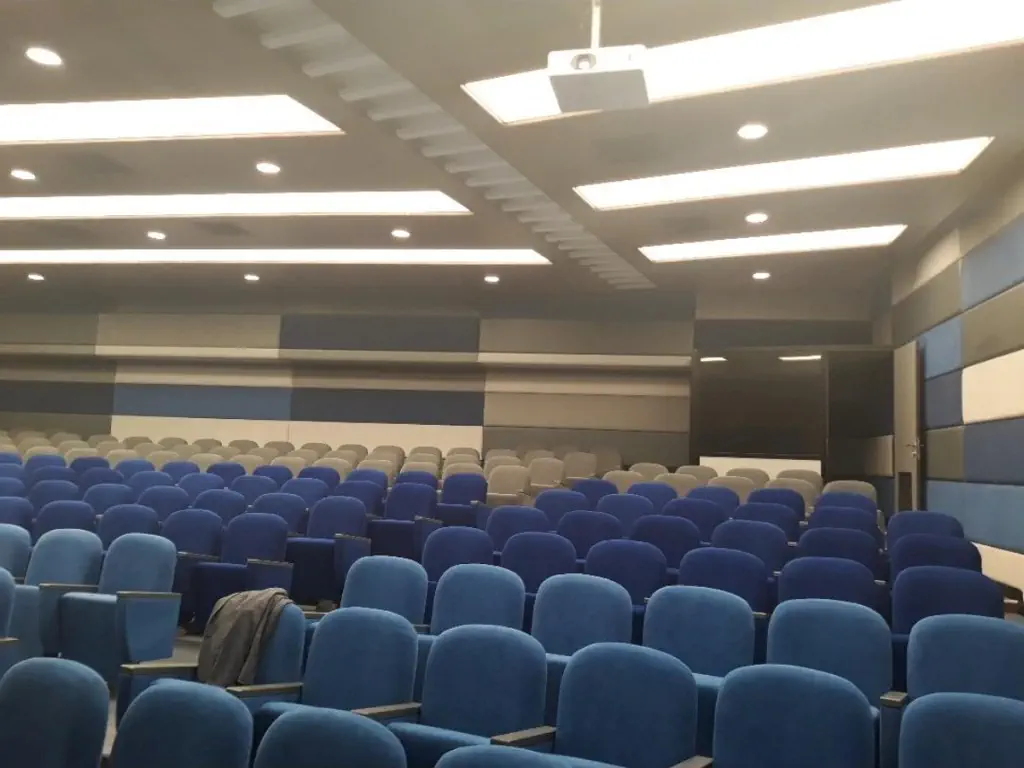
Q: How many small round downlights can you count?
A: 11